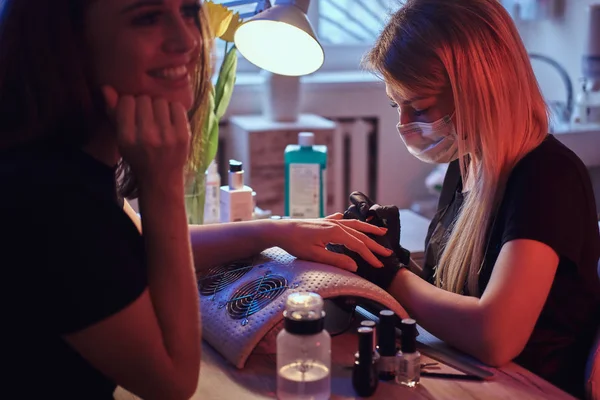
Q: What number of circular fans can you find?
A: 2